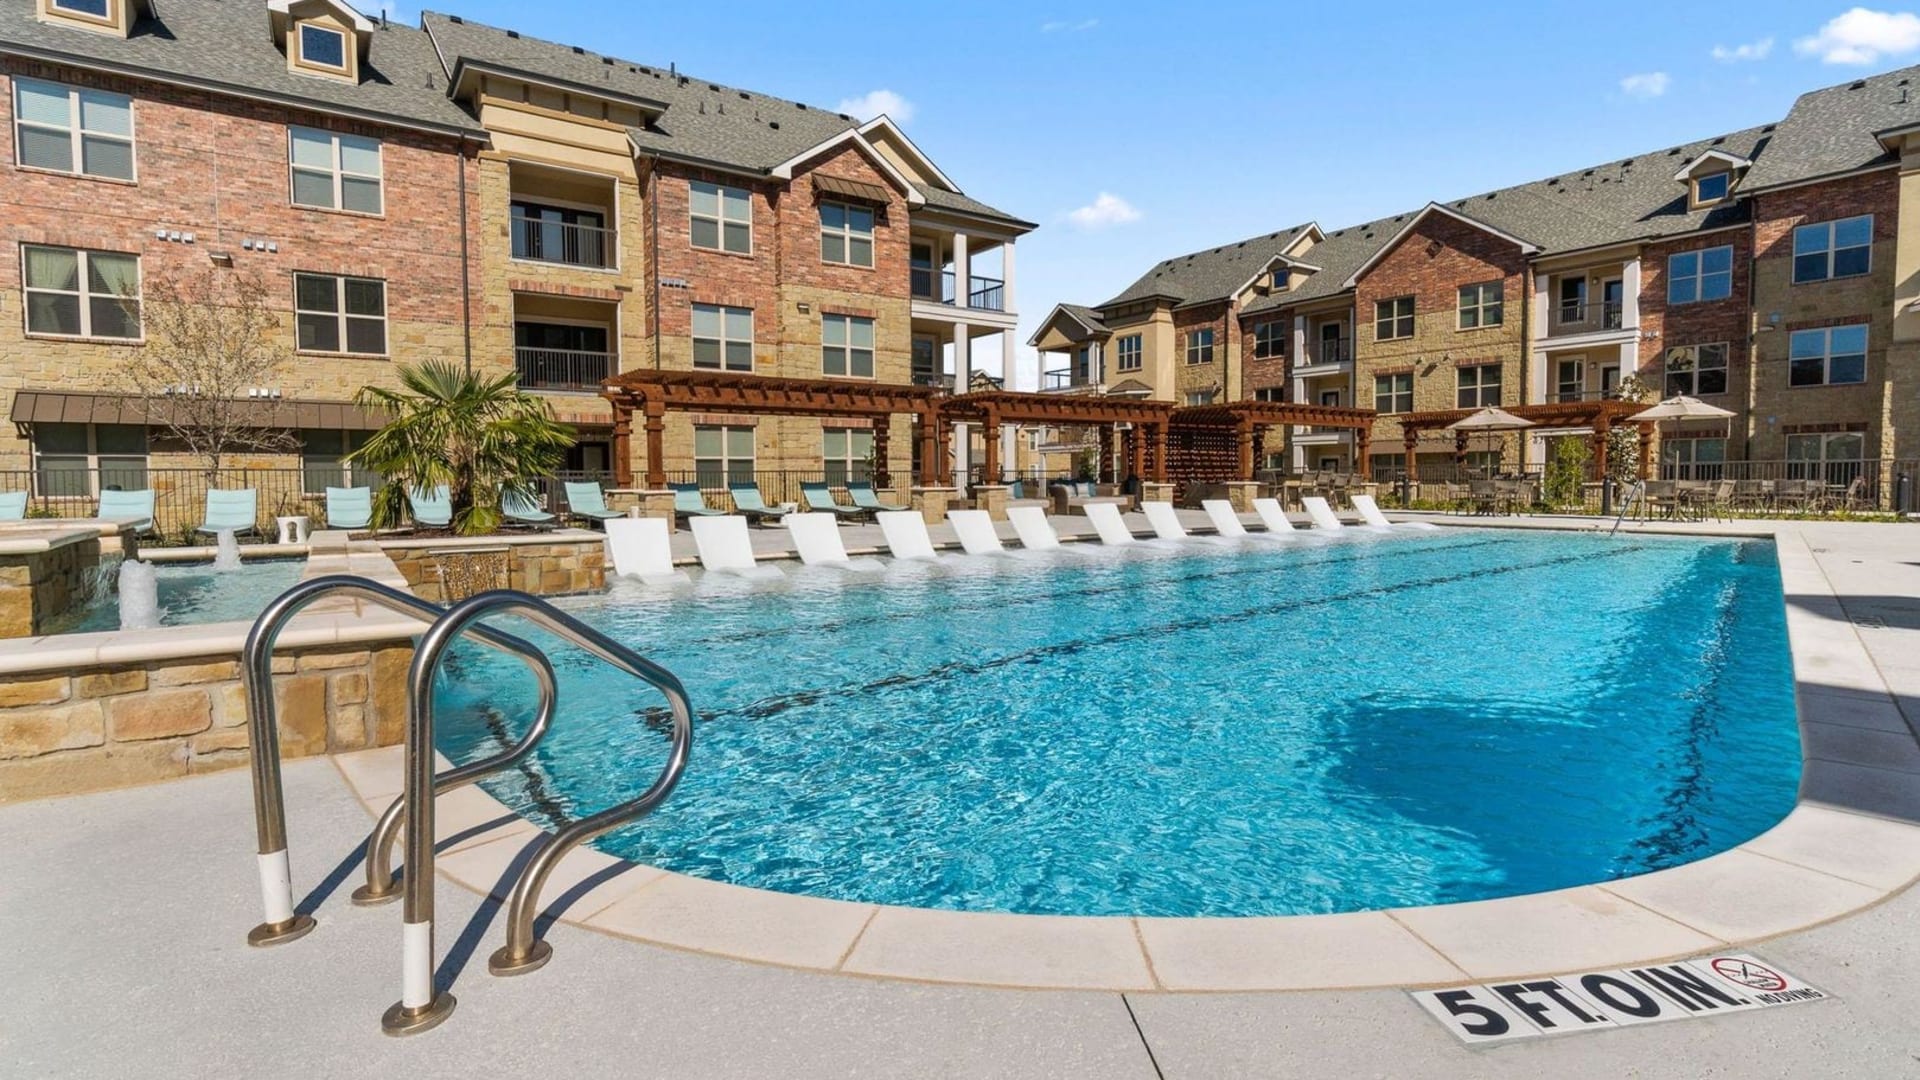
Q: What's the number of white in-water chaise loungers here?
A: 12